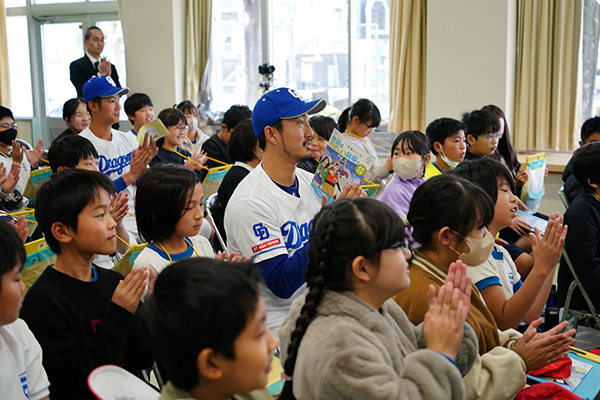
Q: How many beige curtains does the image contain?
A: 4